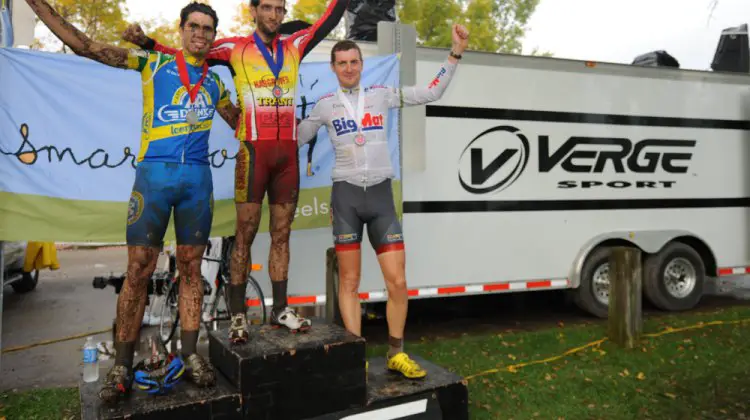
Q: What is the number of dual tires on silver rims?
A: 2